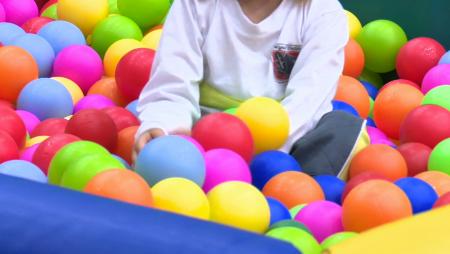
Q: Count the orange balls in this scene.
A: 11